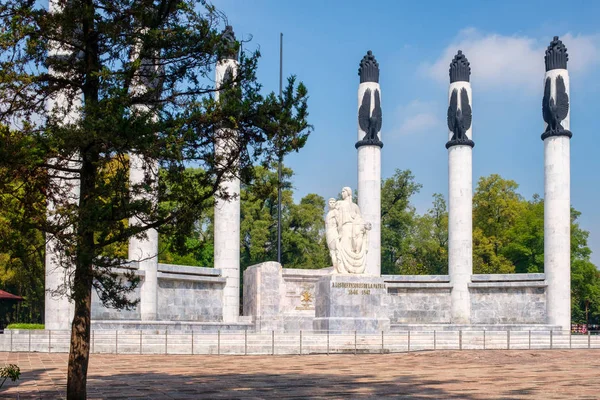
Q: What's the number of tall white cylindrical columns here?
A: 6